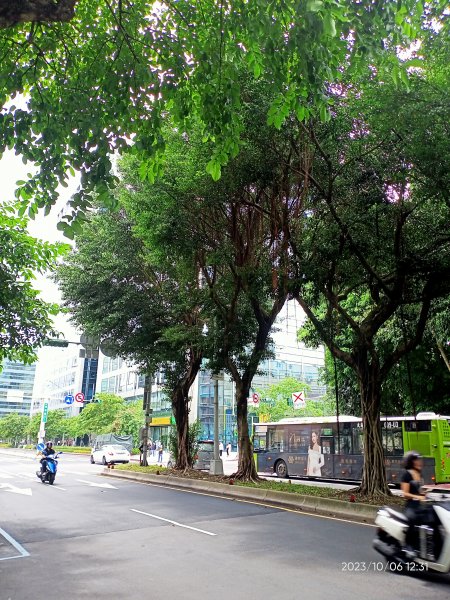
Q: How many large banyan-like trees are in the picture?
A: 3